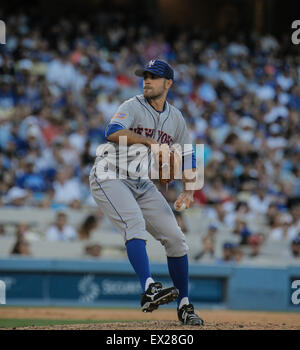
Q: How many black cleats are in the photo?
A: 2